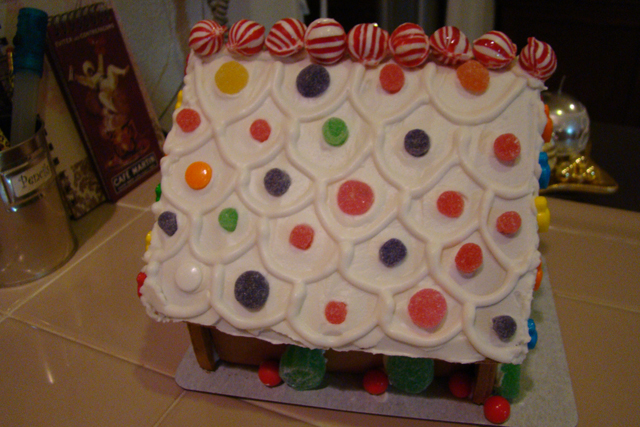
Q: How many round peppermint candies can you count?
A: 9